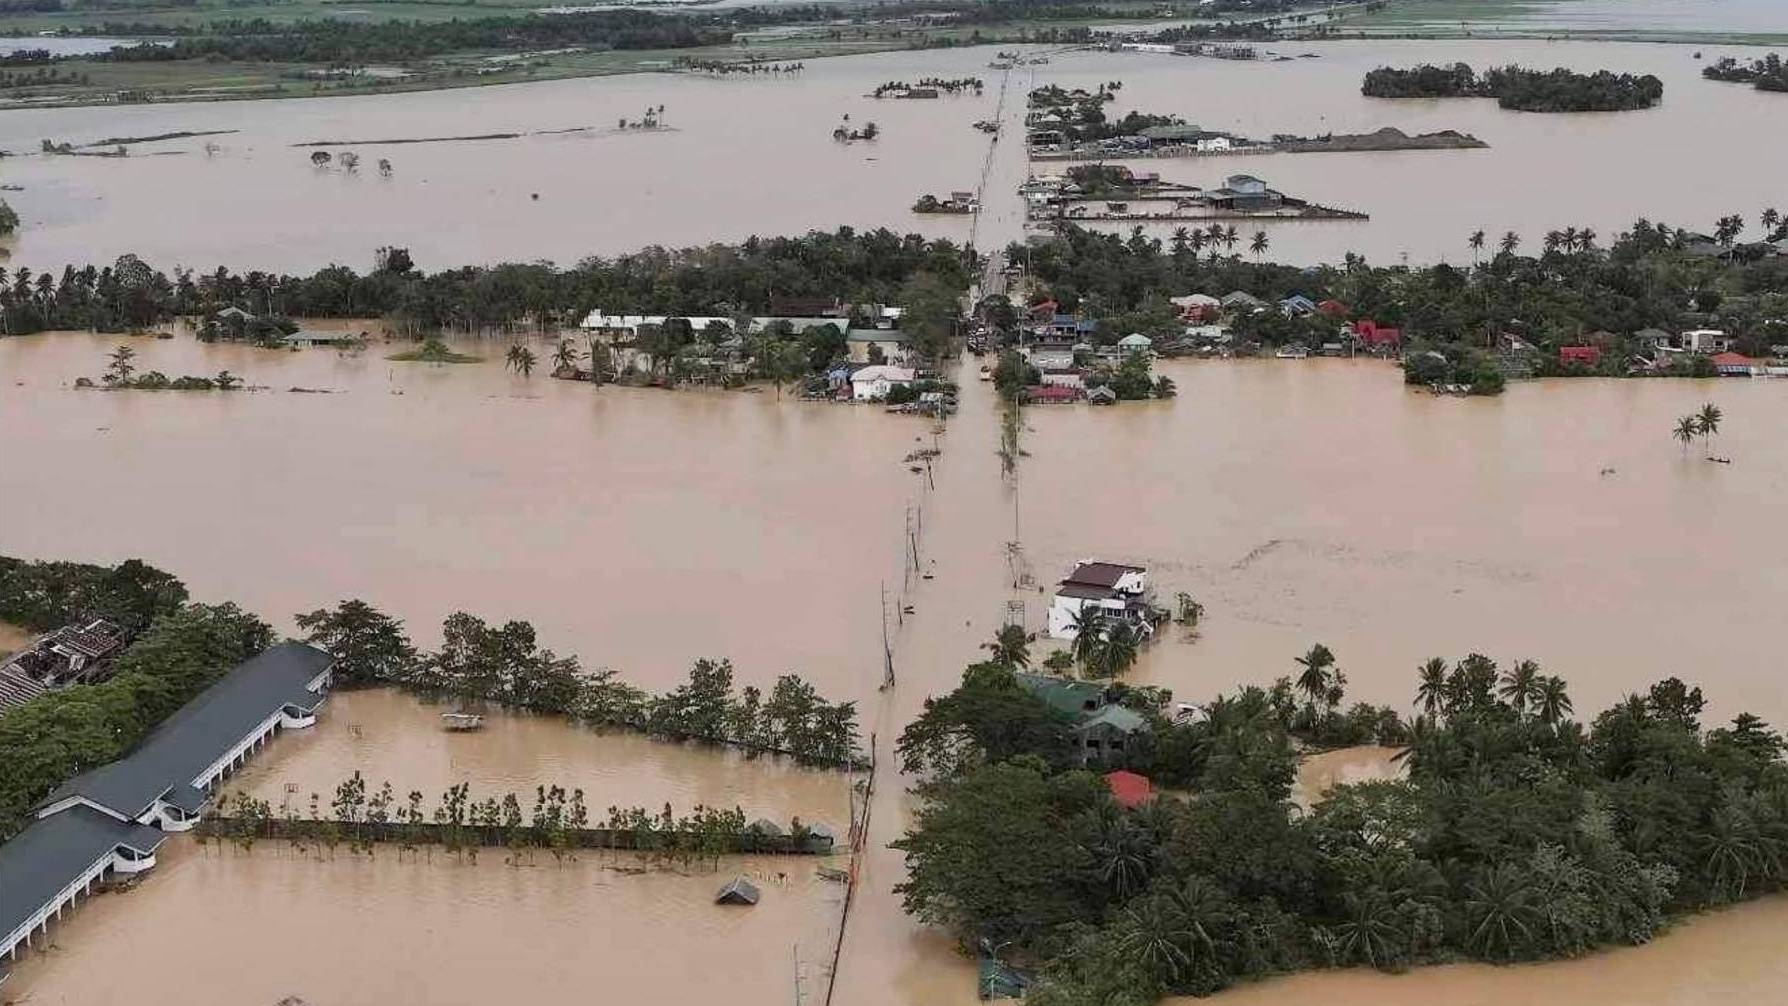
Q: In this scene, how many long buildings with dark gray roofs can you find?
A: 2